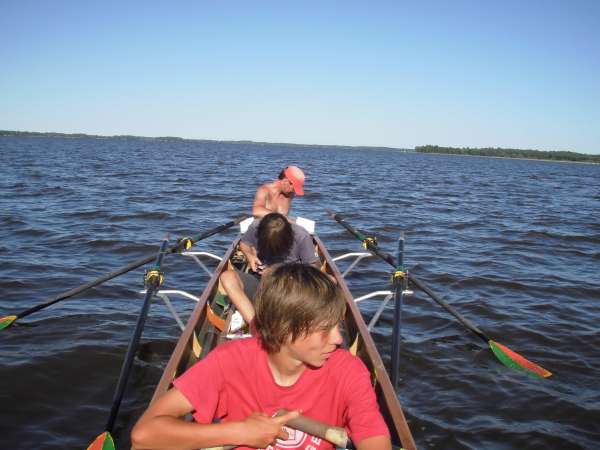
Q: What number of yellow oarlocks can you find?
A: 4